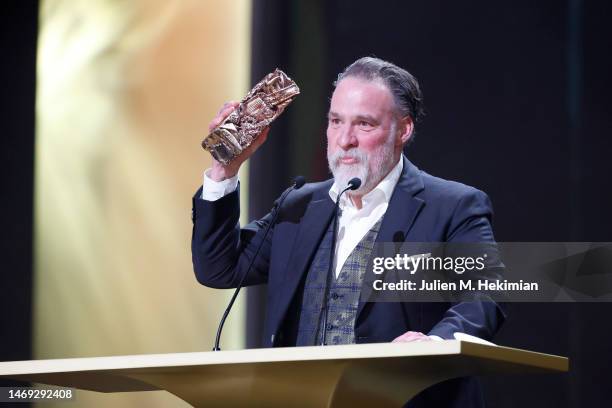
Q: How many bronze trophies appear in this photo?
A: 1